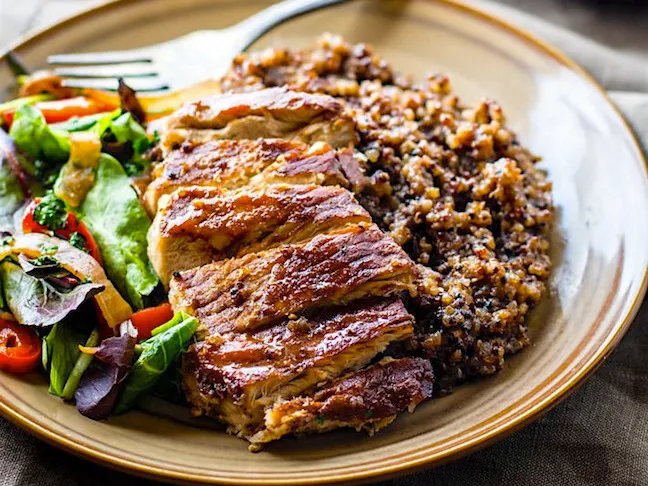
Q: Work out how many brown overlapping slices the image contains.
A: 6